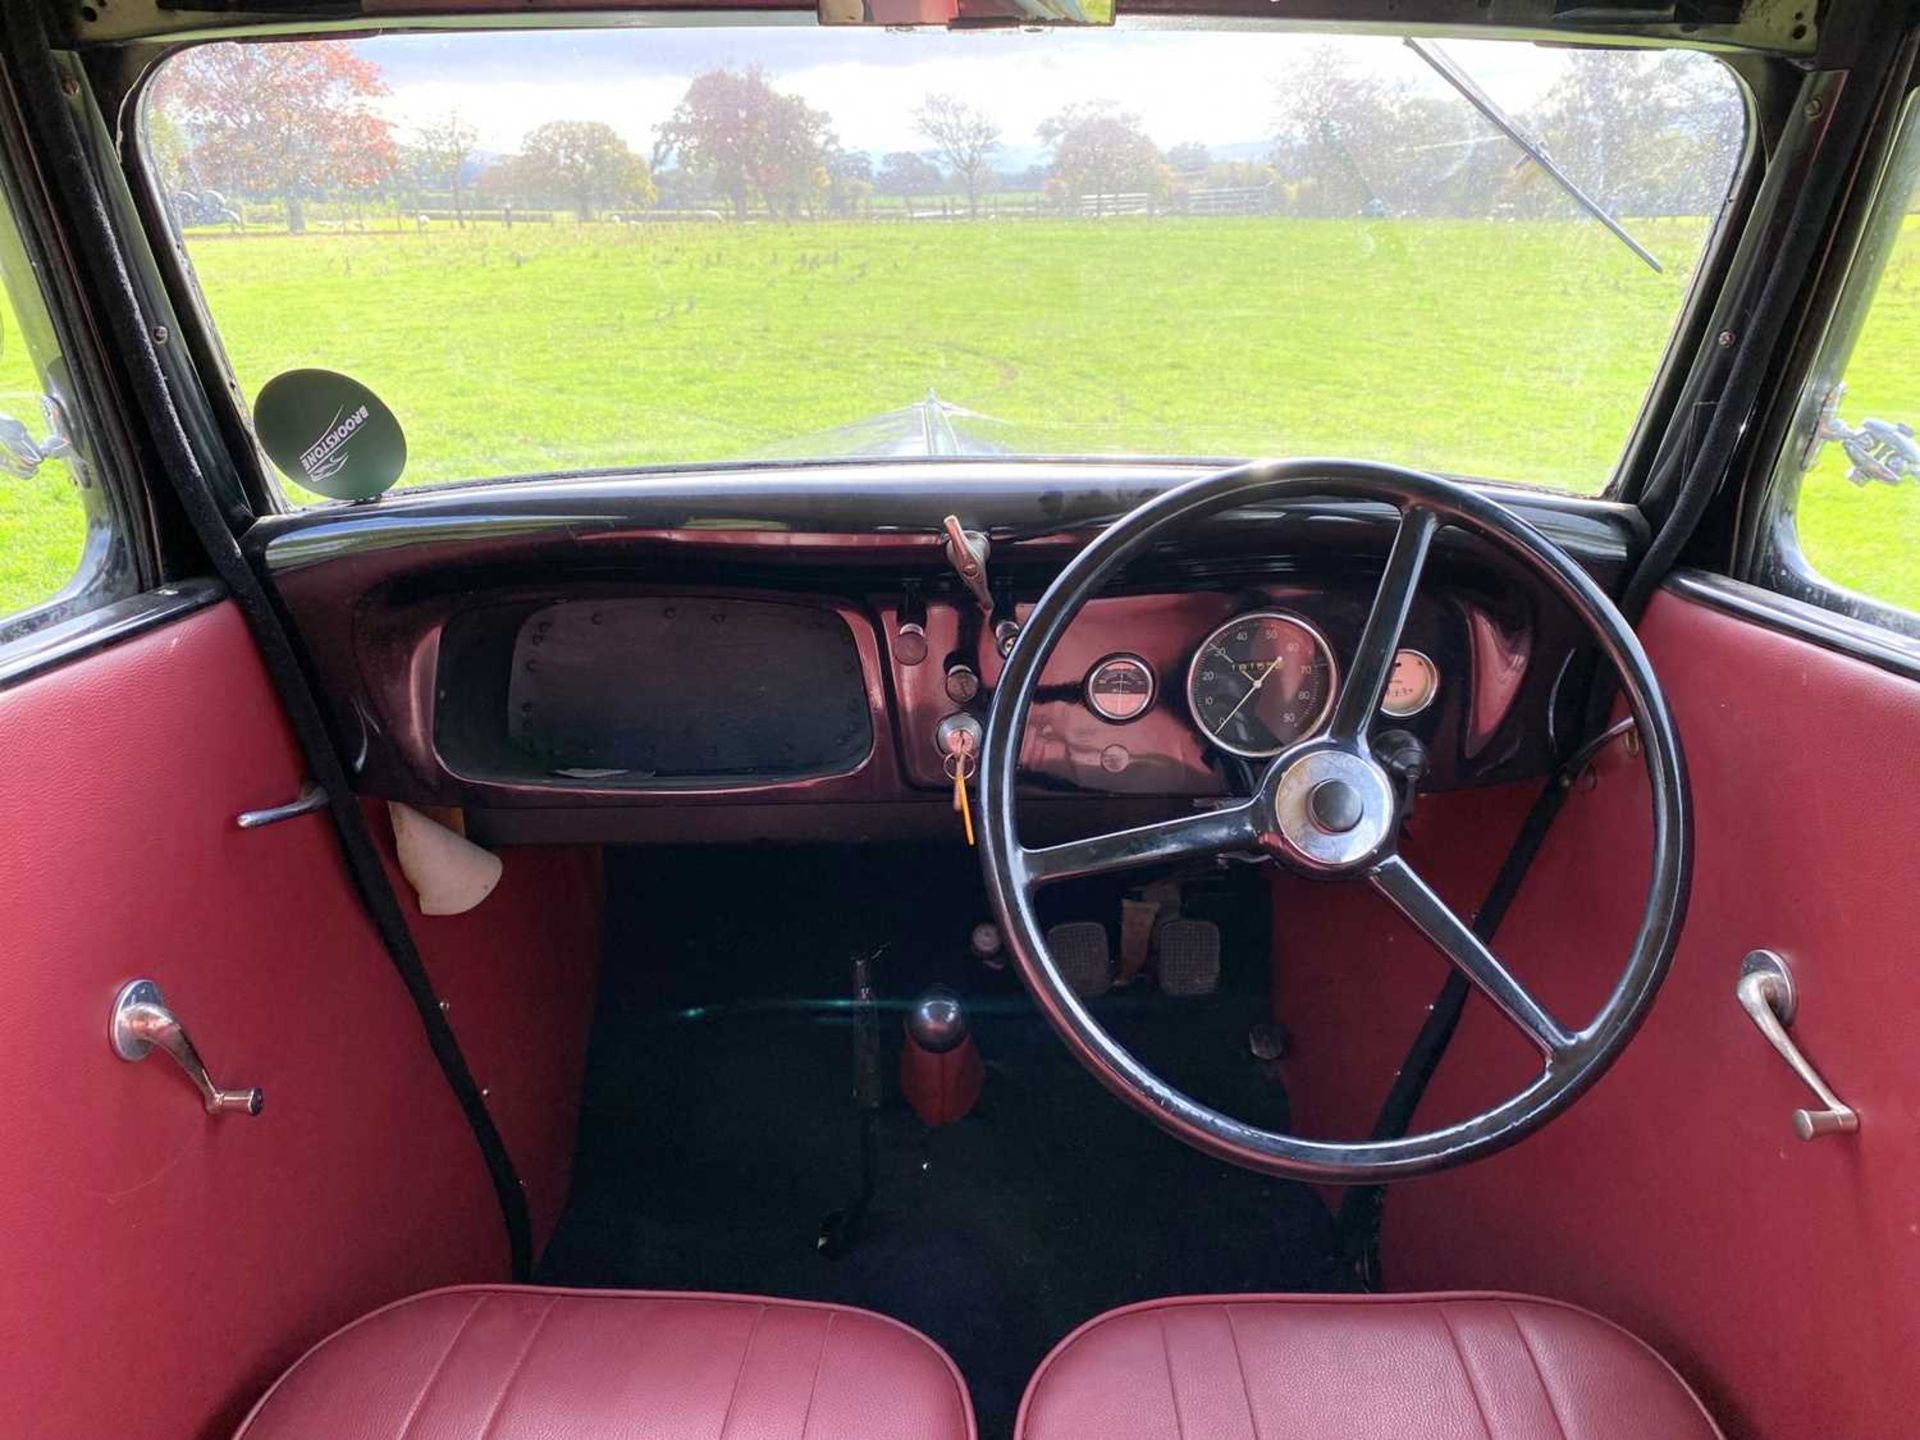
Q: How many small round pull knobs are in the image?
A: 3